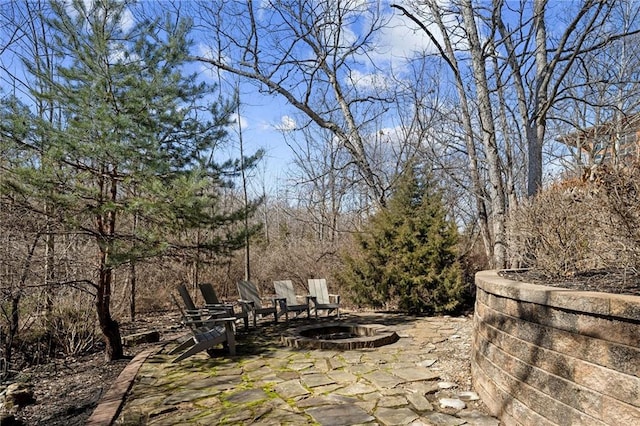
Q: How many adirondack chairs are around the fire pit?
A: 6